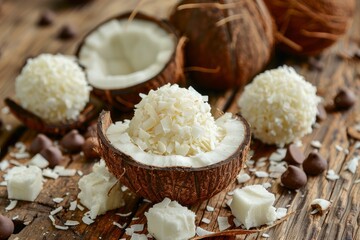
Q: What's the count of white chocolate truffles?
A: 3